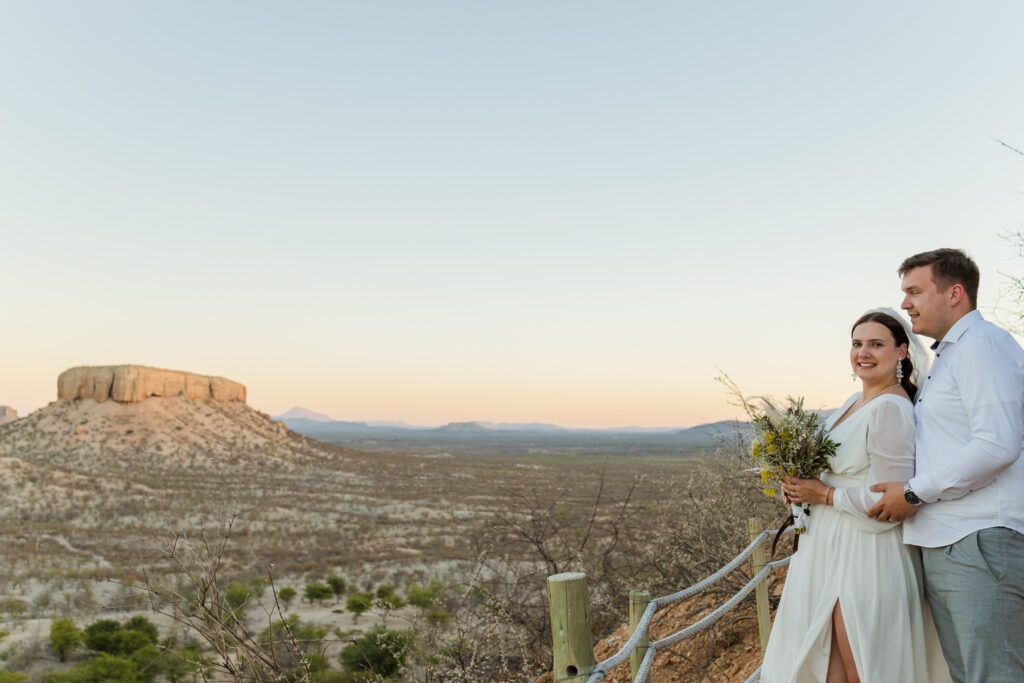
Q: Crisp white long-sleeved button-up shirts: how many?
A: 1